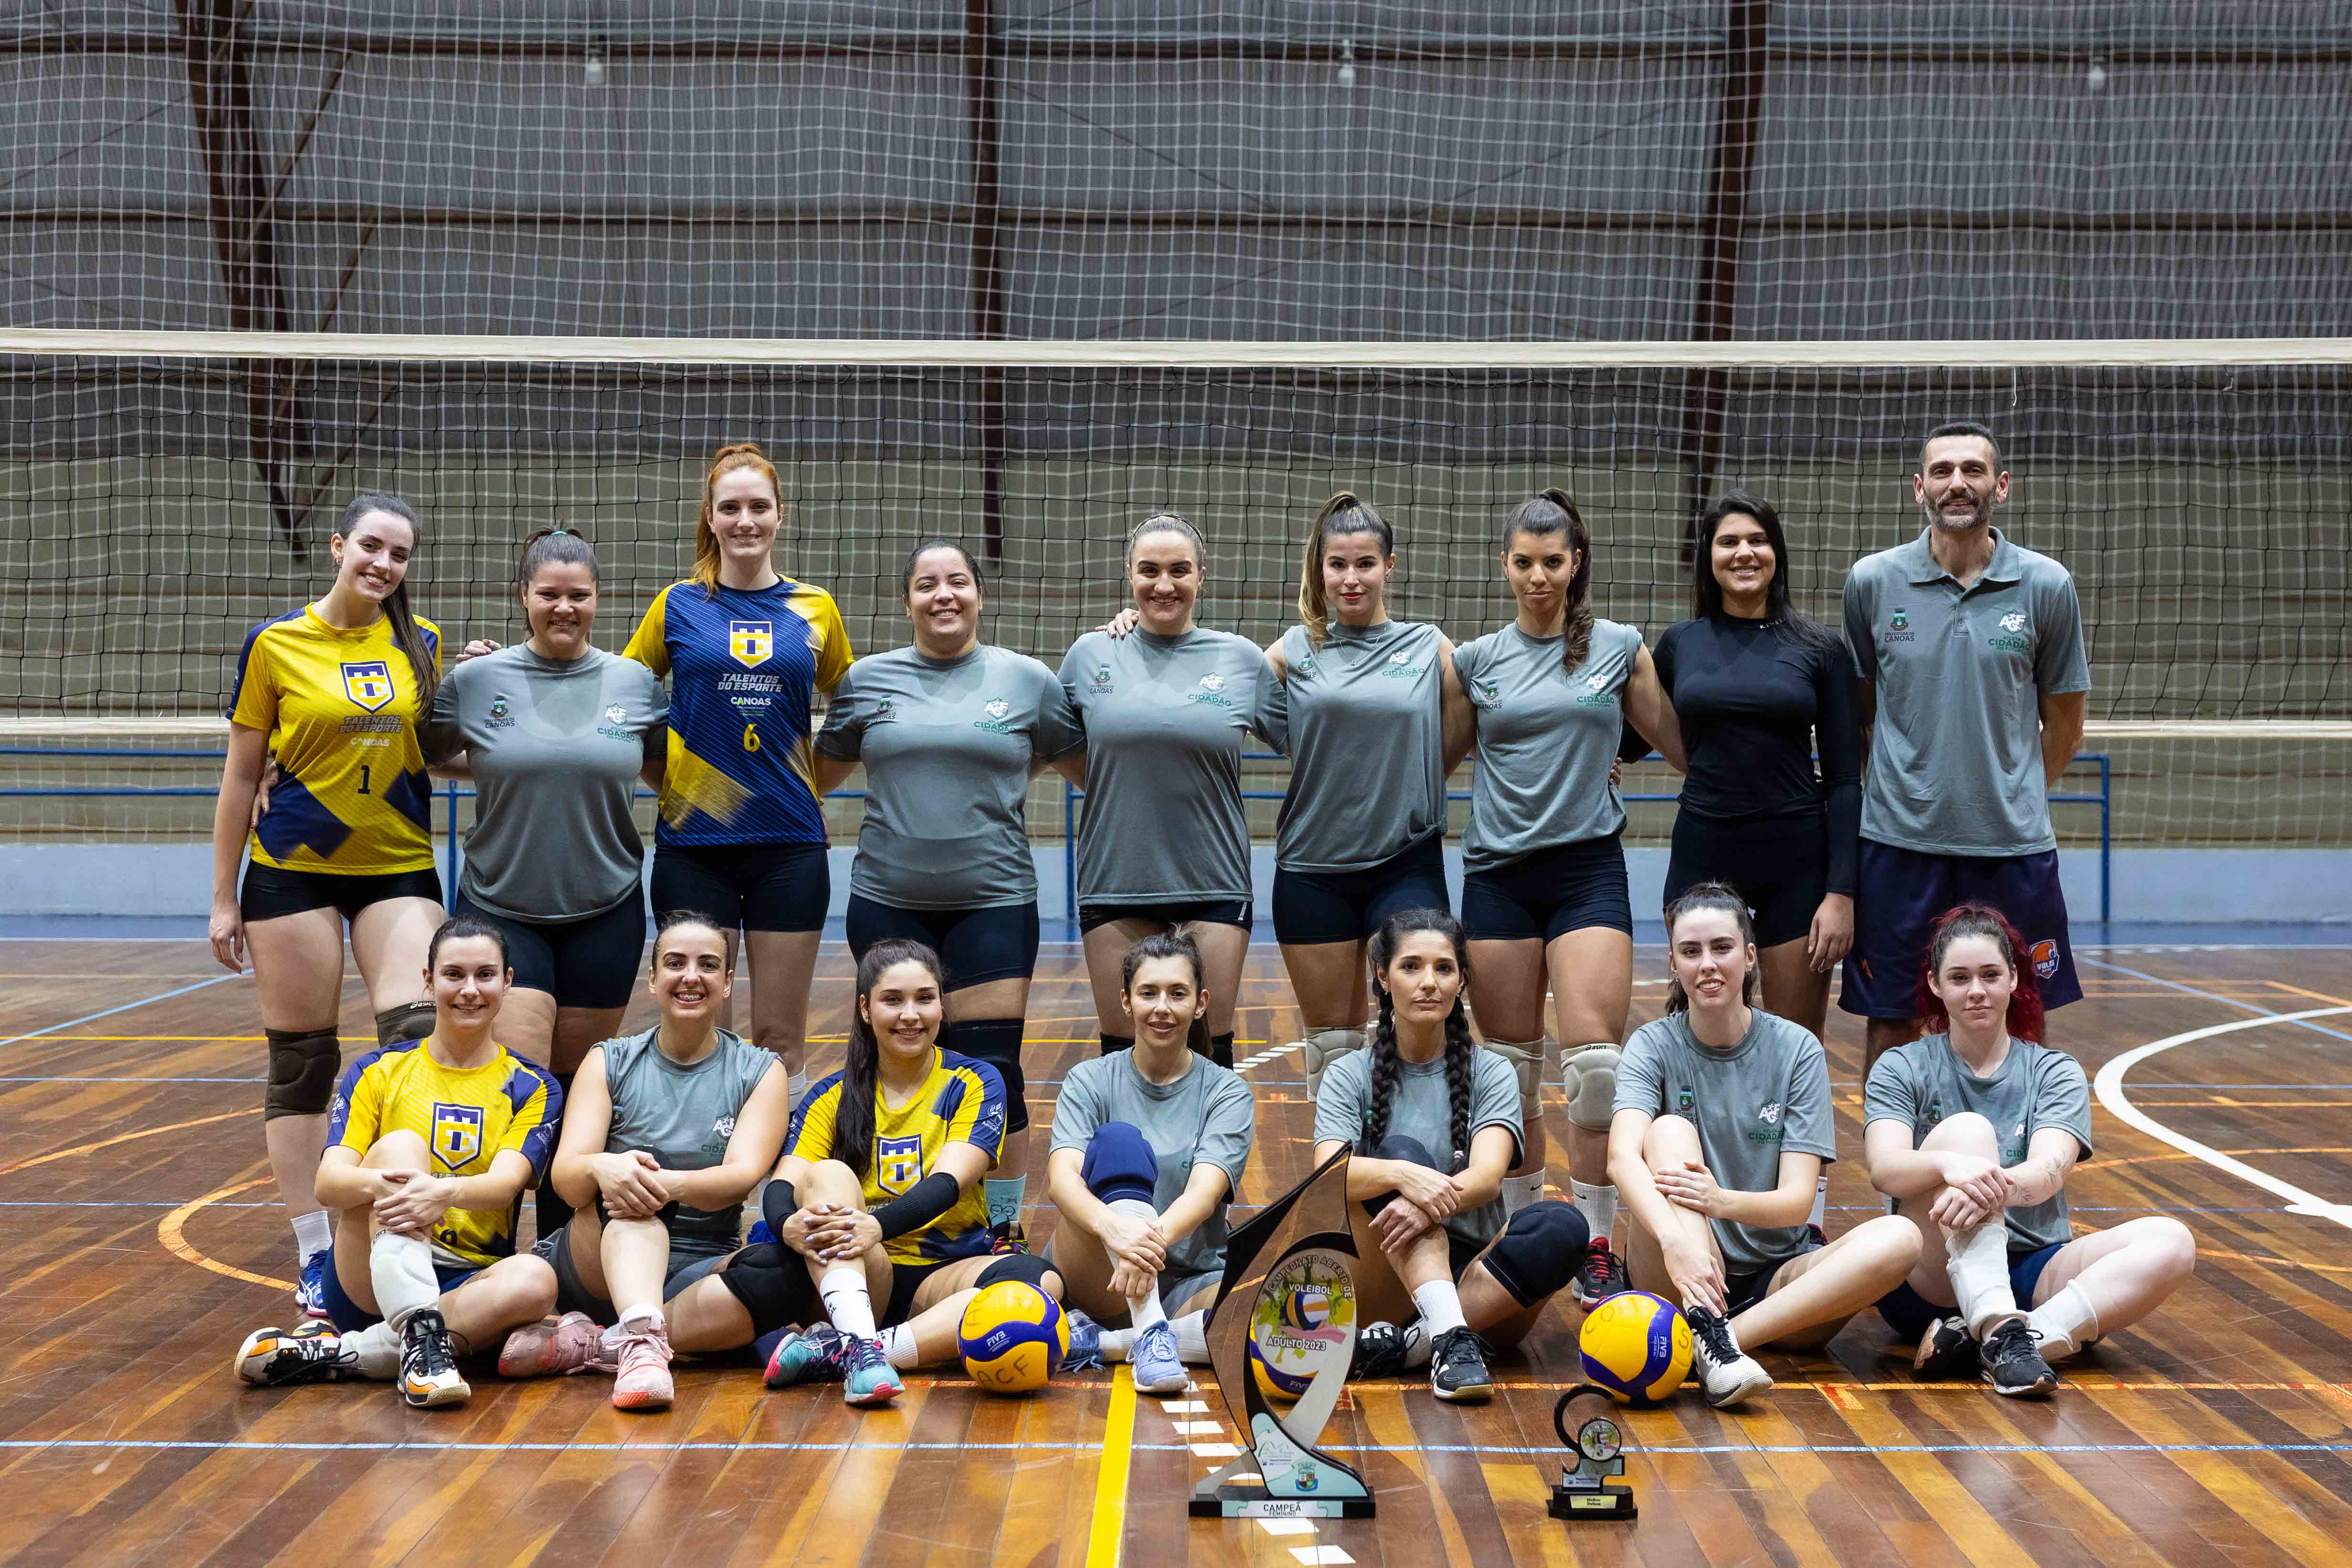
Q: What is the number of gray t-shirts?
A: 11